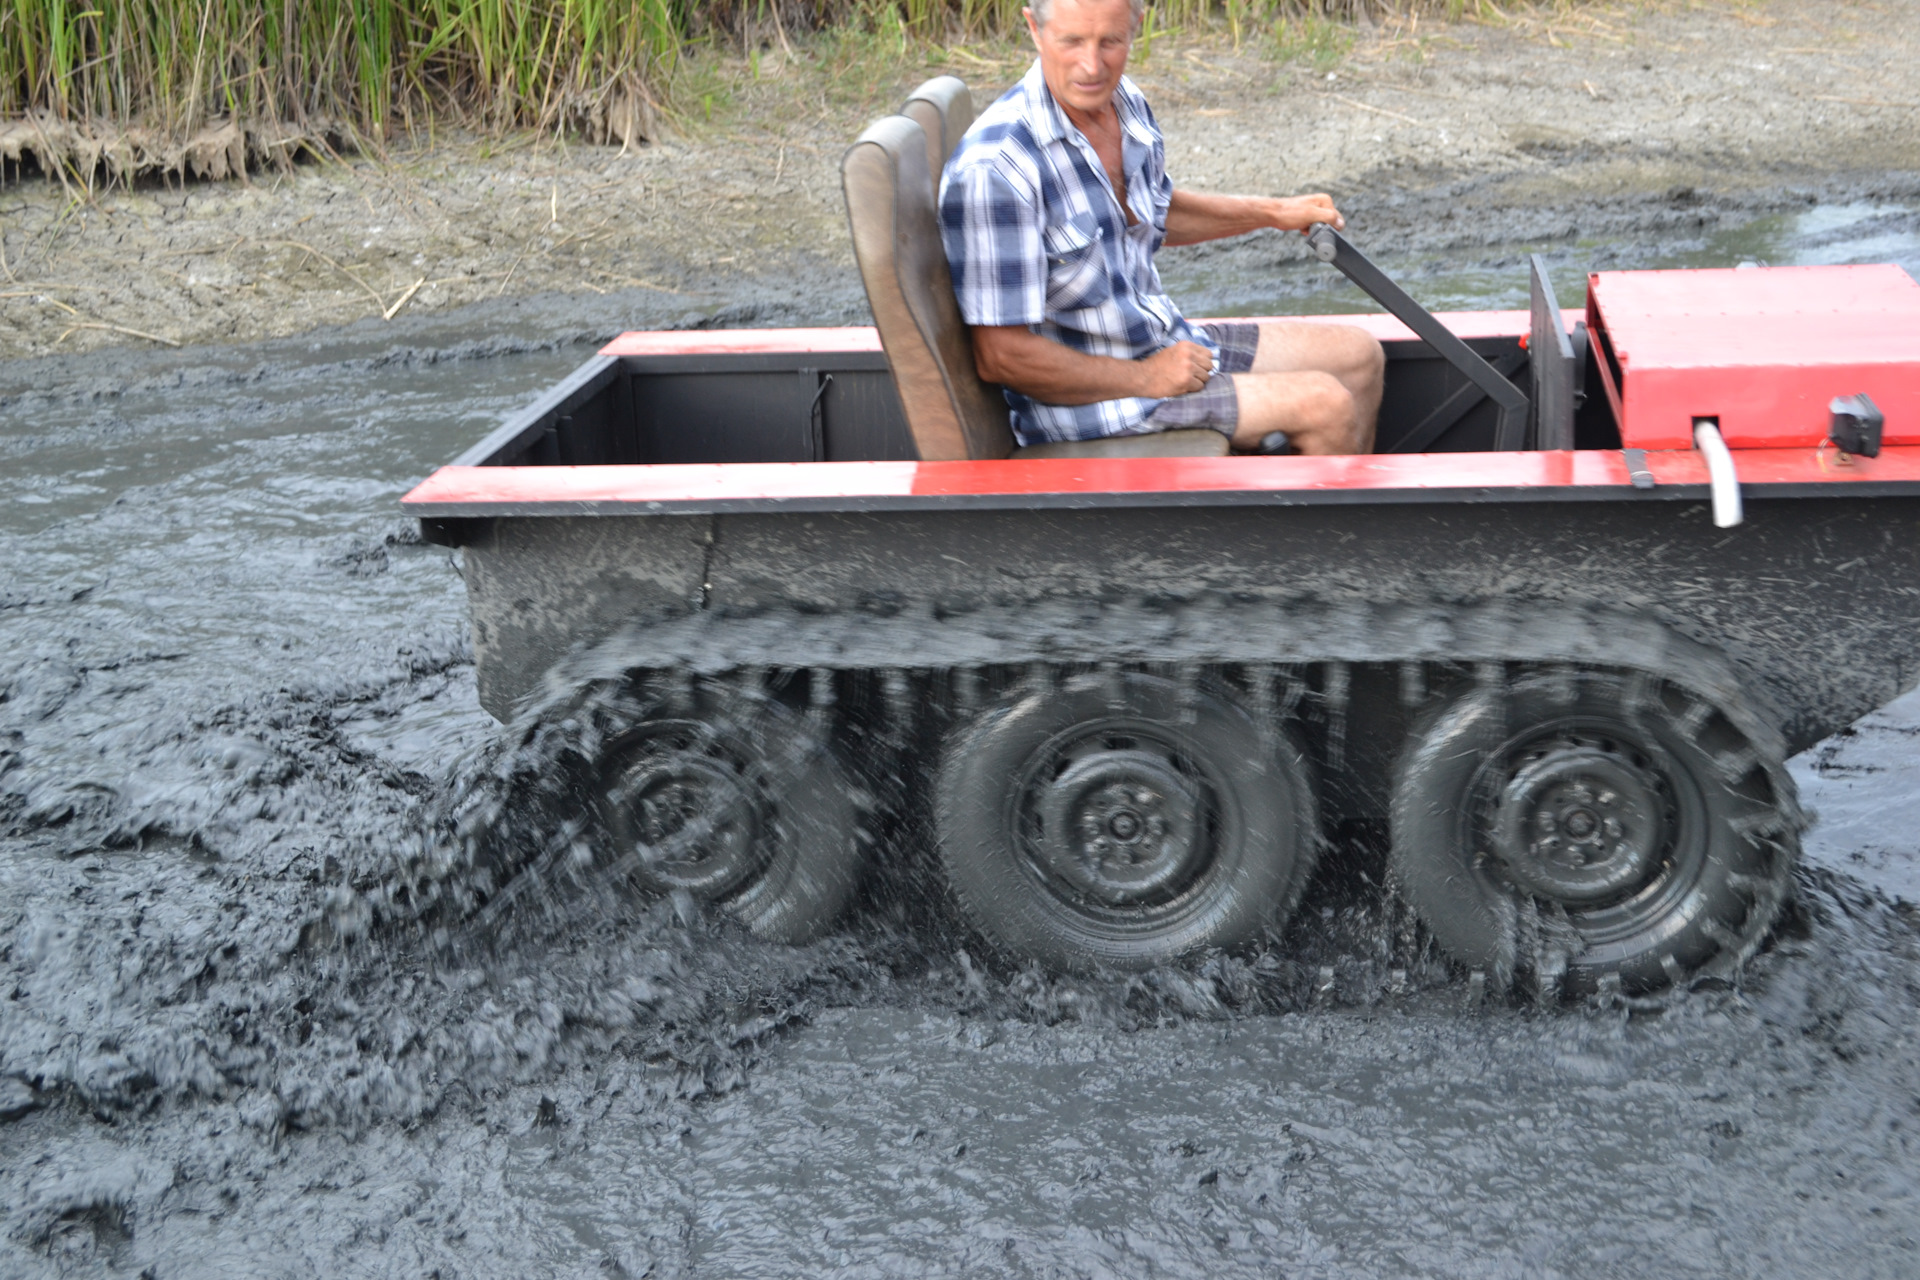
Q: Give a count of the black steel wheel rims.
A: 3